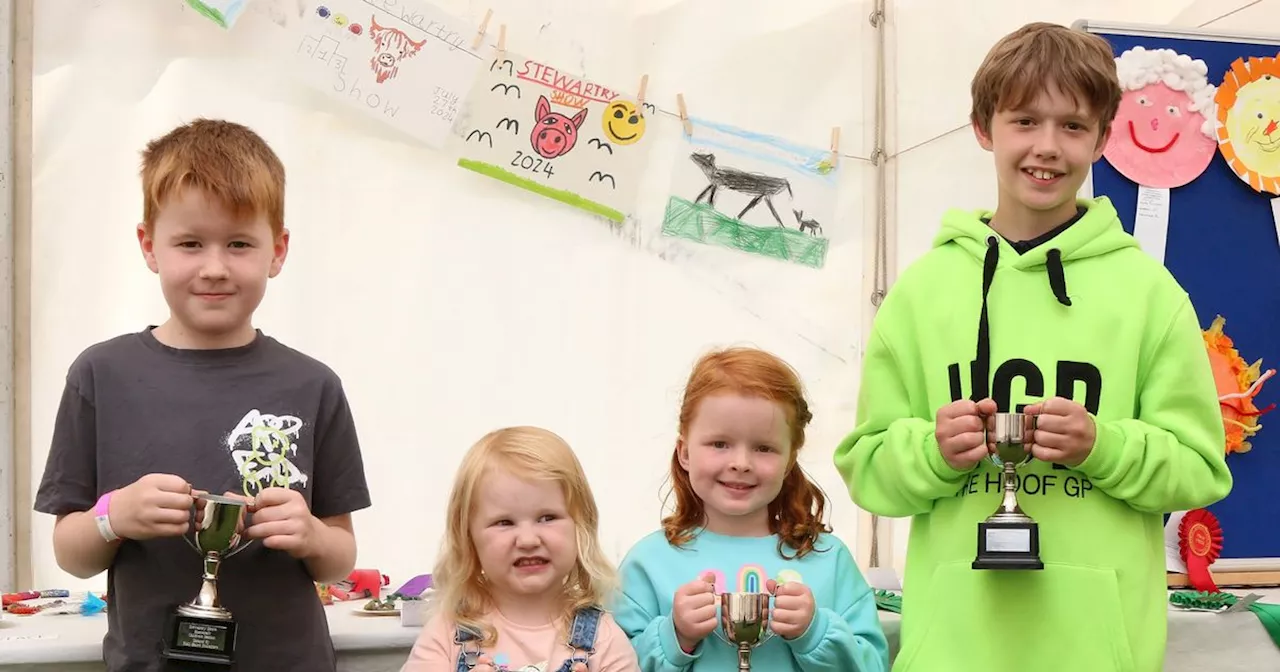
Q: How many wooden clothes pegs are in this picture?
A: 5